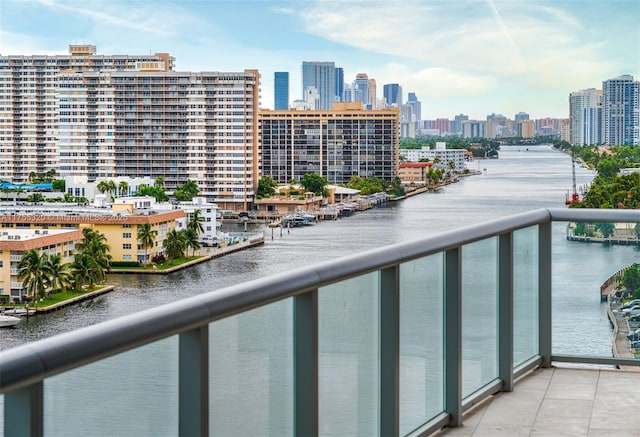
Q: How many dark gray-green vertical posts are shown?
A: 7